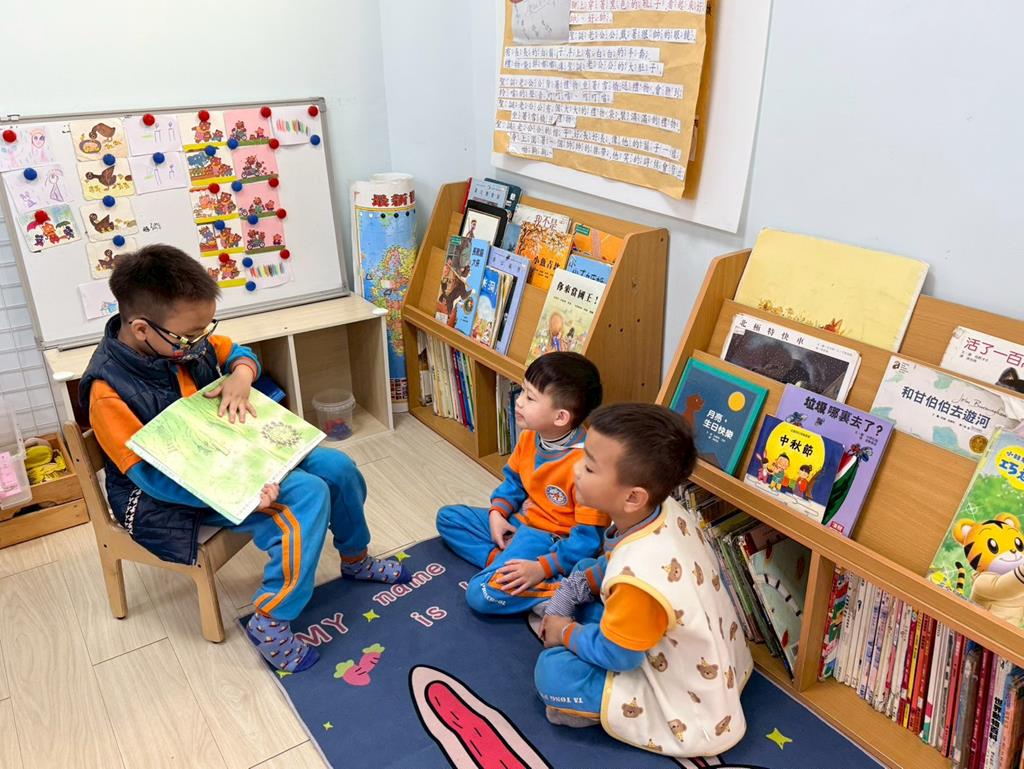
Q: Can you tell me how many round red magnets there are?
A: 12